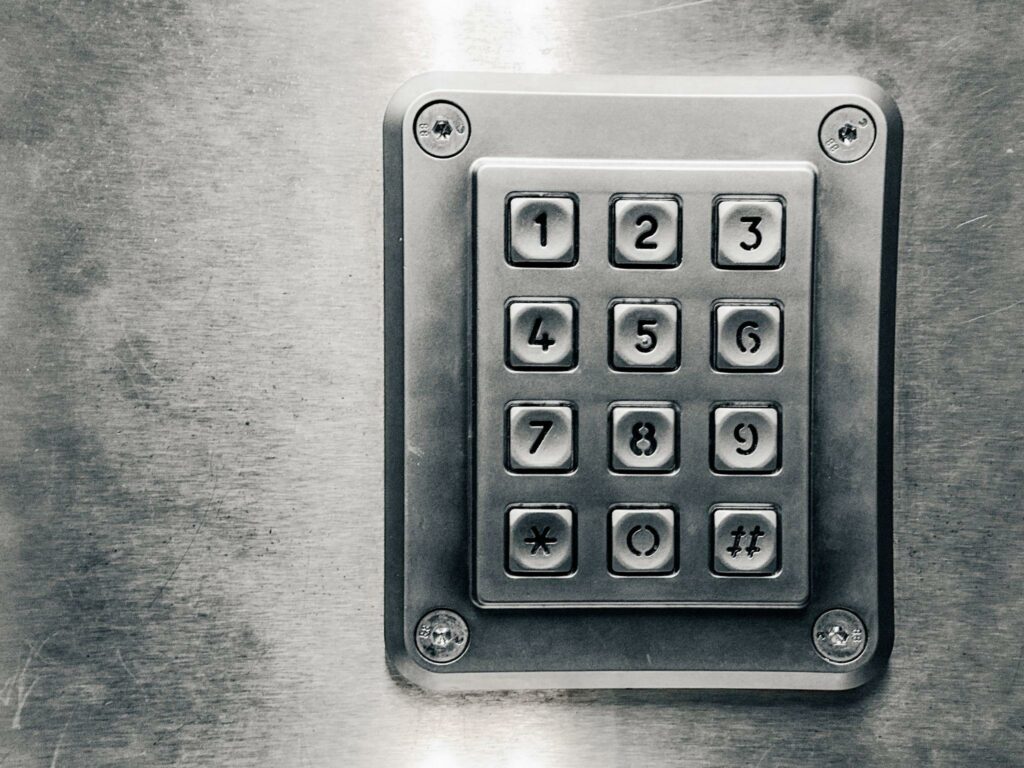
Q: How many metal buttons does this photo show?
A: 12